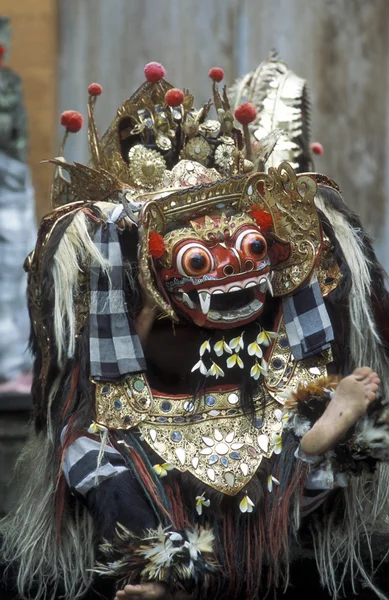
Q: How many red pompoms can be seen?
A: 7